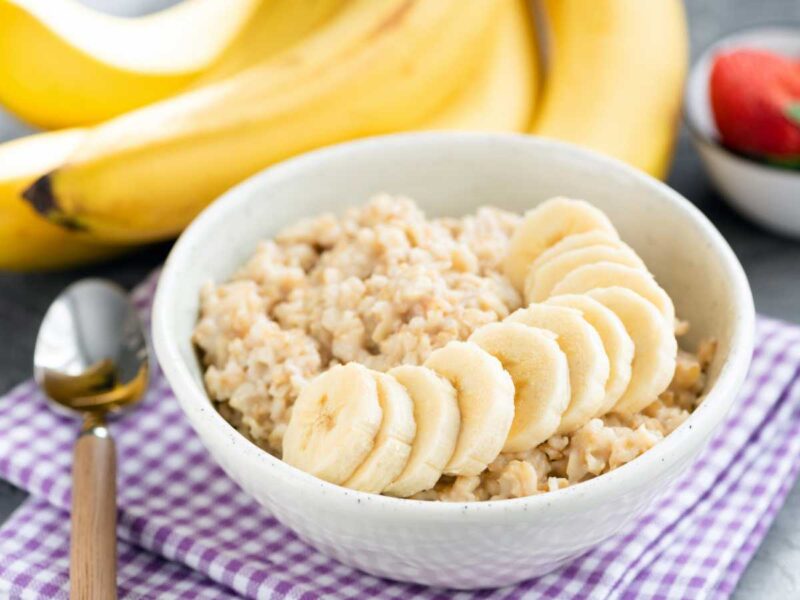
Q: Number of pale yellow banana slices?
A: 12